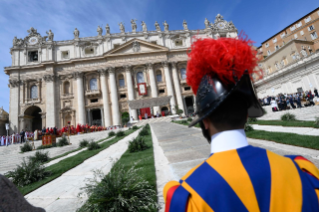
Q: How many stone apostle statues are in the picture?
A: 11